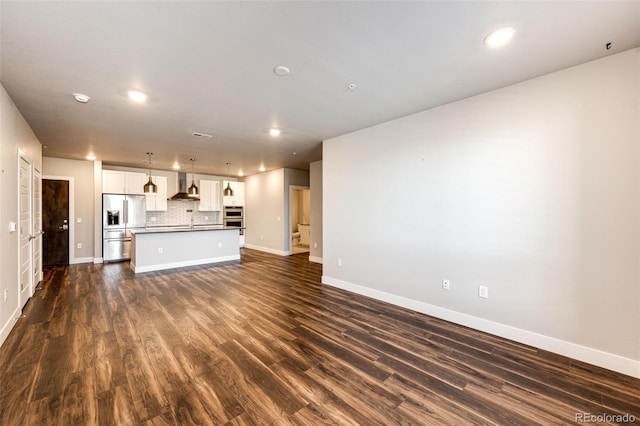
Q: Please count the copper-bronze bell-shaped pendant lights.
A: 3